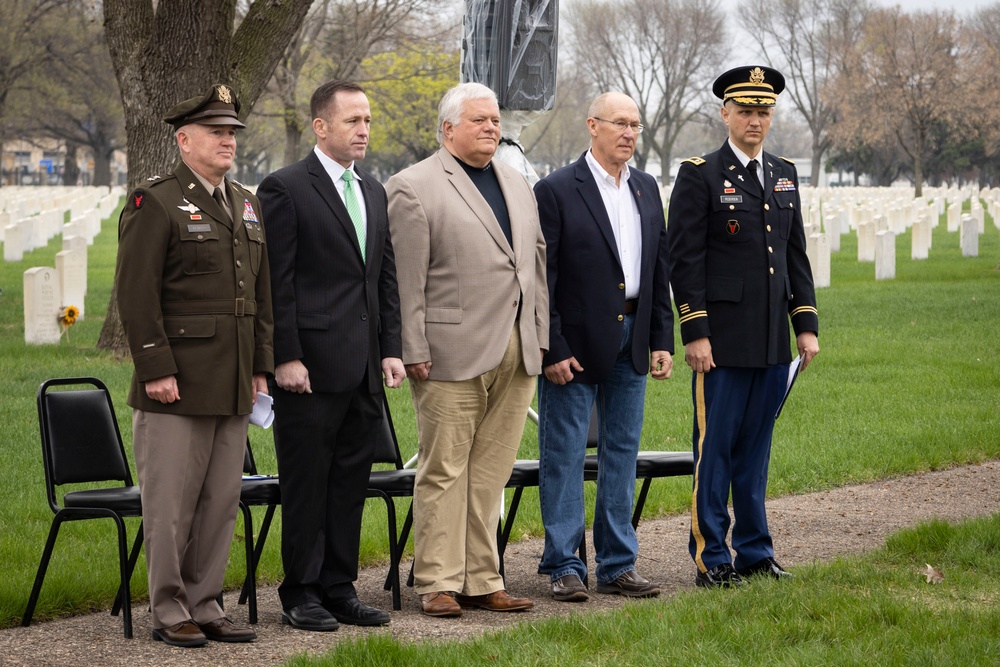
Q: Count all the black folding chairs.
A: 5